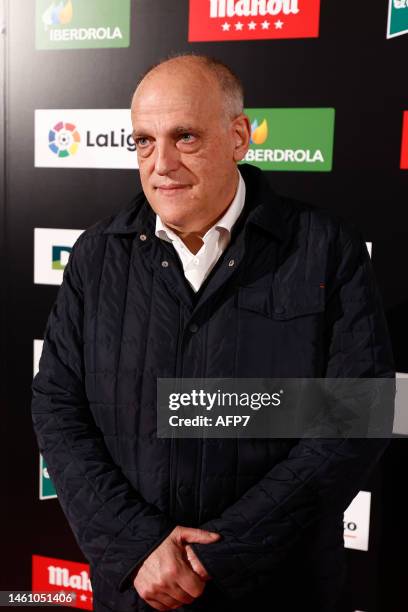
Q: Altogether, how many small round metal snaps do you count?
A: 3